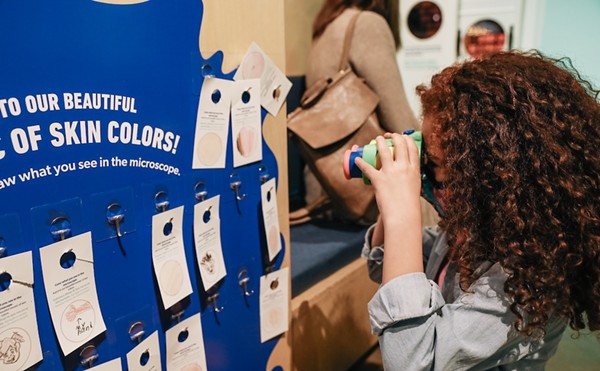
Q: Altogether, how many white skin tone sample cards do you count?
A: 12